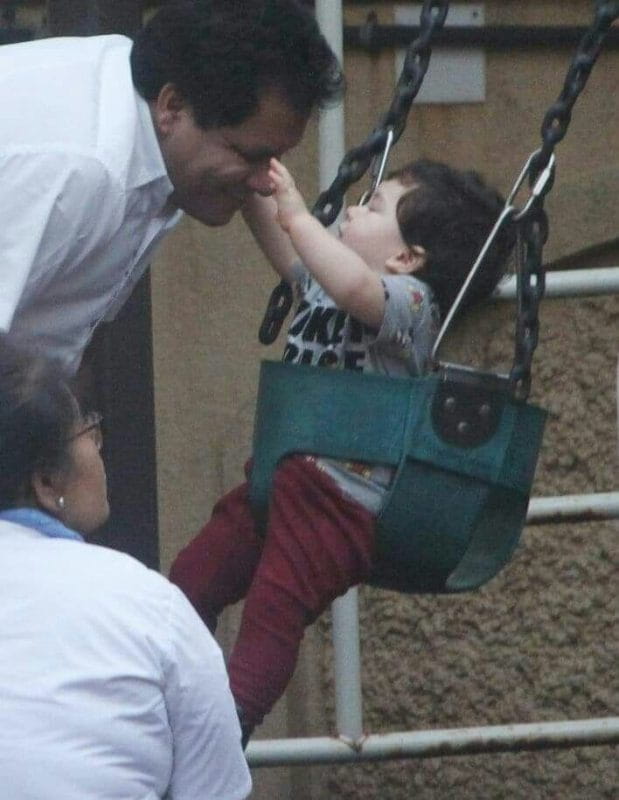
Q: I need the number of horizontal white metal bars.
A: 3